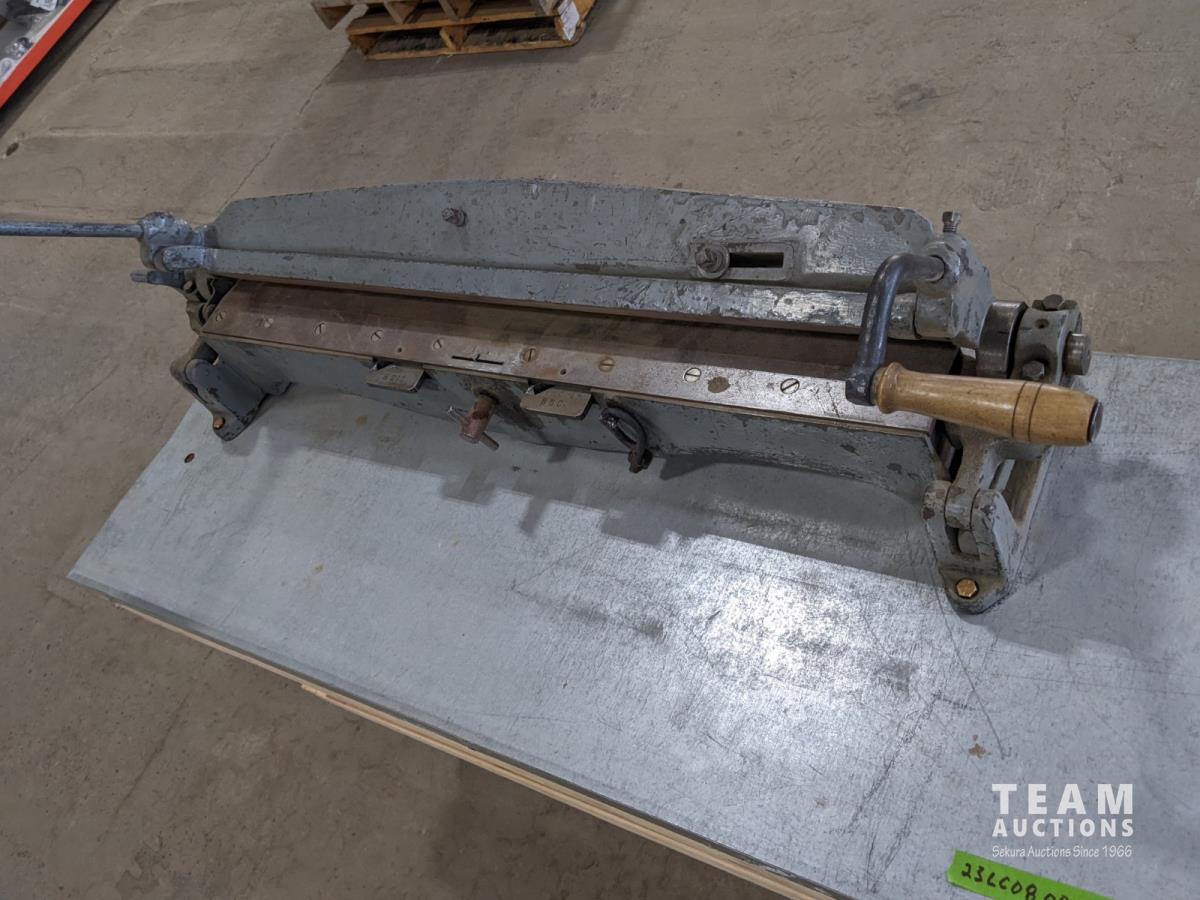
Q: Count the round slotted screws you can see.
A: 9